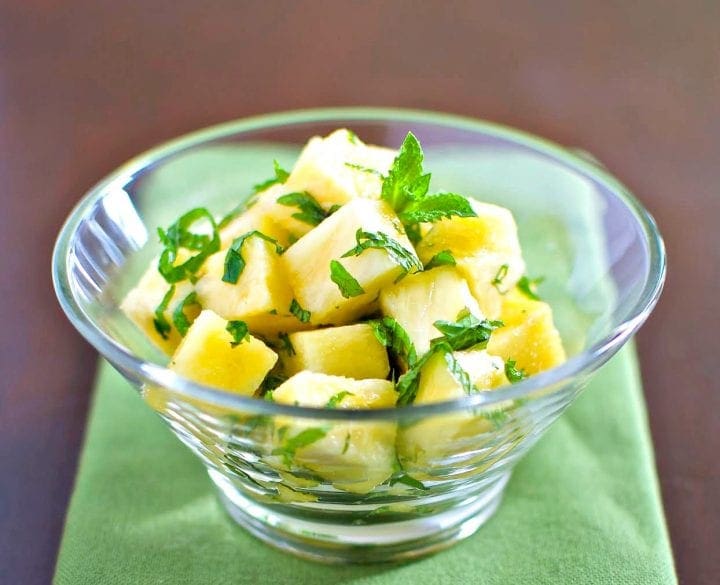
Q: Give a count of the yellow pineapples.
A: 12